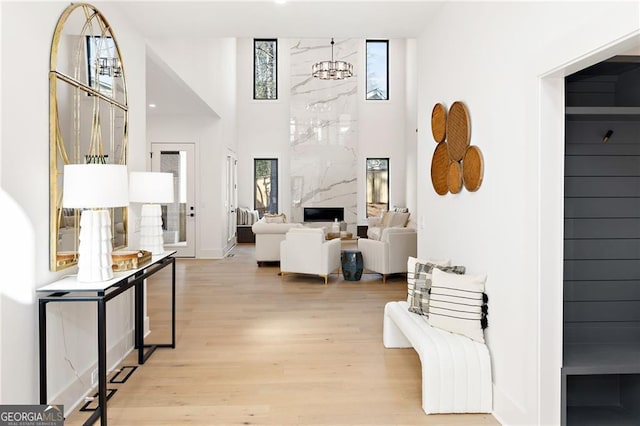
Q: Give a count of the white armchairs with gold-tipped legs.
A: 2